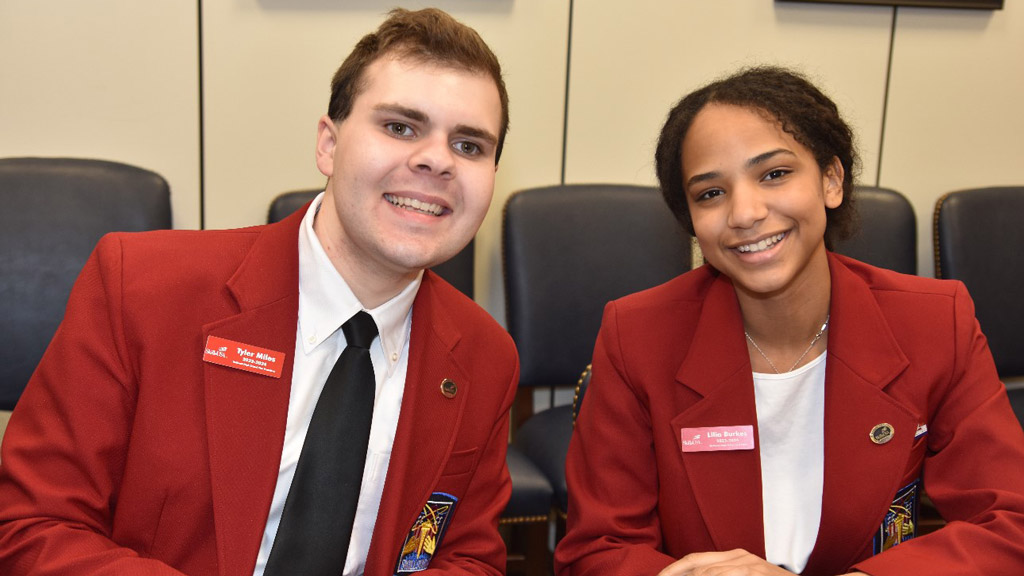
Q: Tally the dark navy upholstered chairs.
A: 5